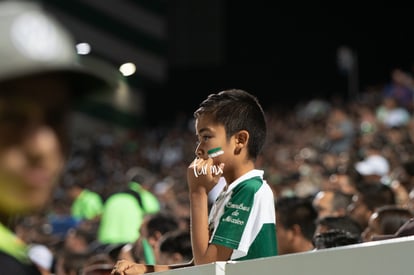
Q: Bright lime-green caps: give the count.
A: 0